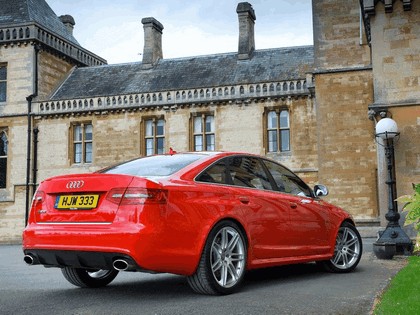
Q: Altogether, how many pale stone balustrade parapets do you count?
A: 2